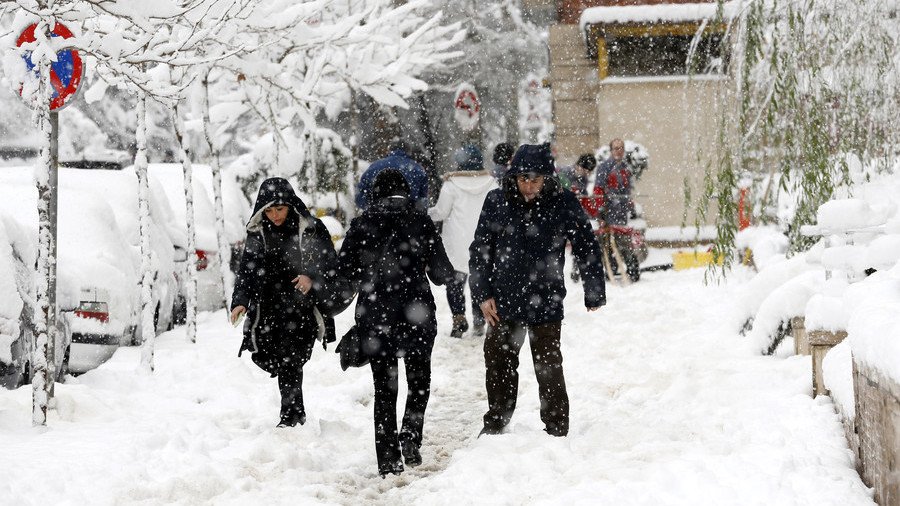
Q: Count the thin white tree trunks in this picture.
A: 4